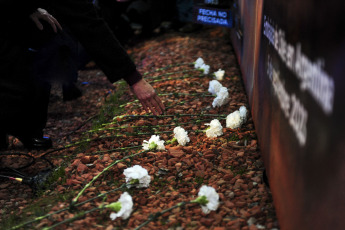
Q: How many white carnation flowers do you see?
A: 13